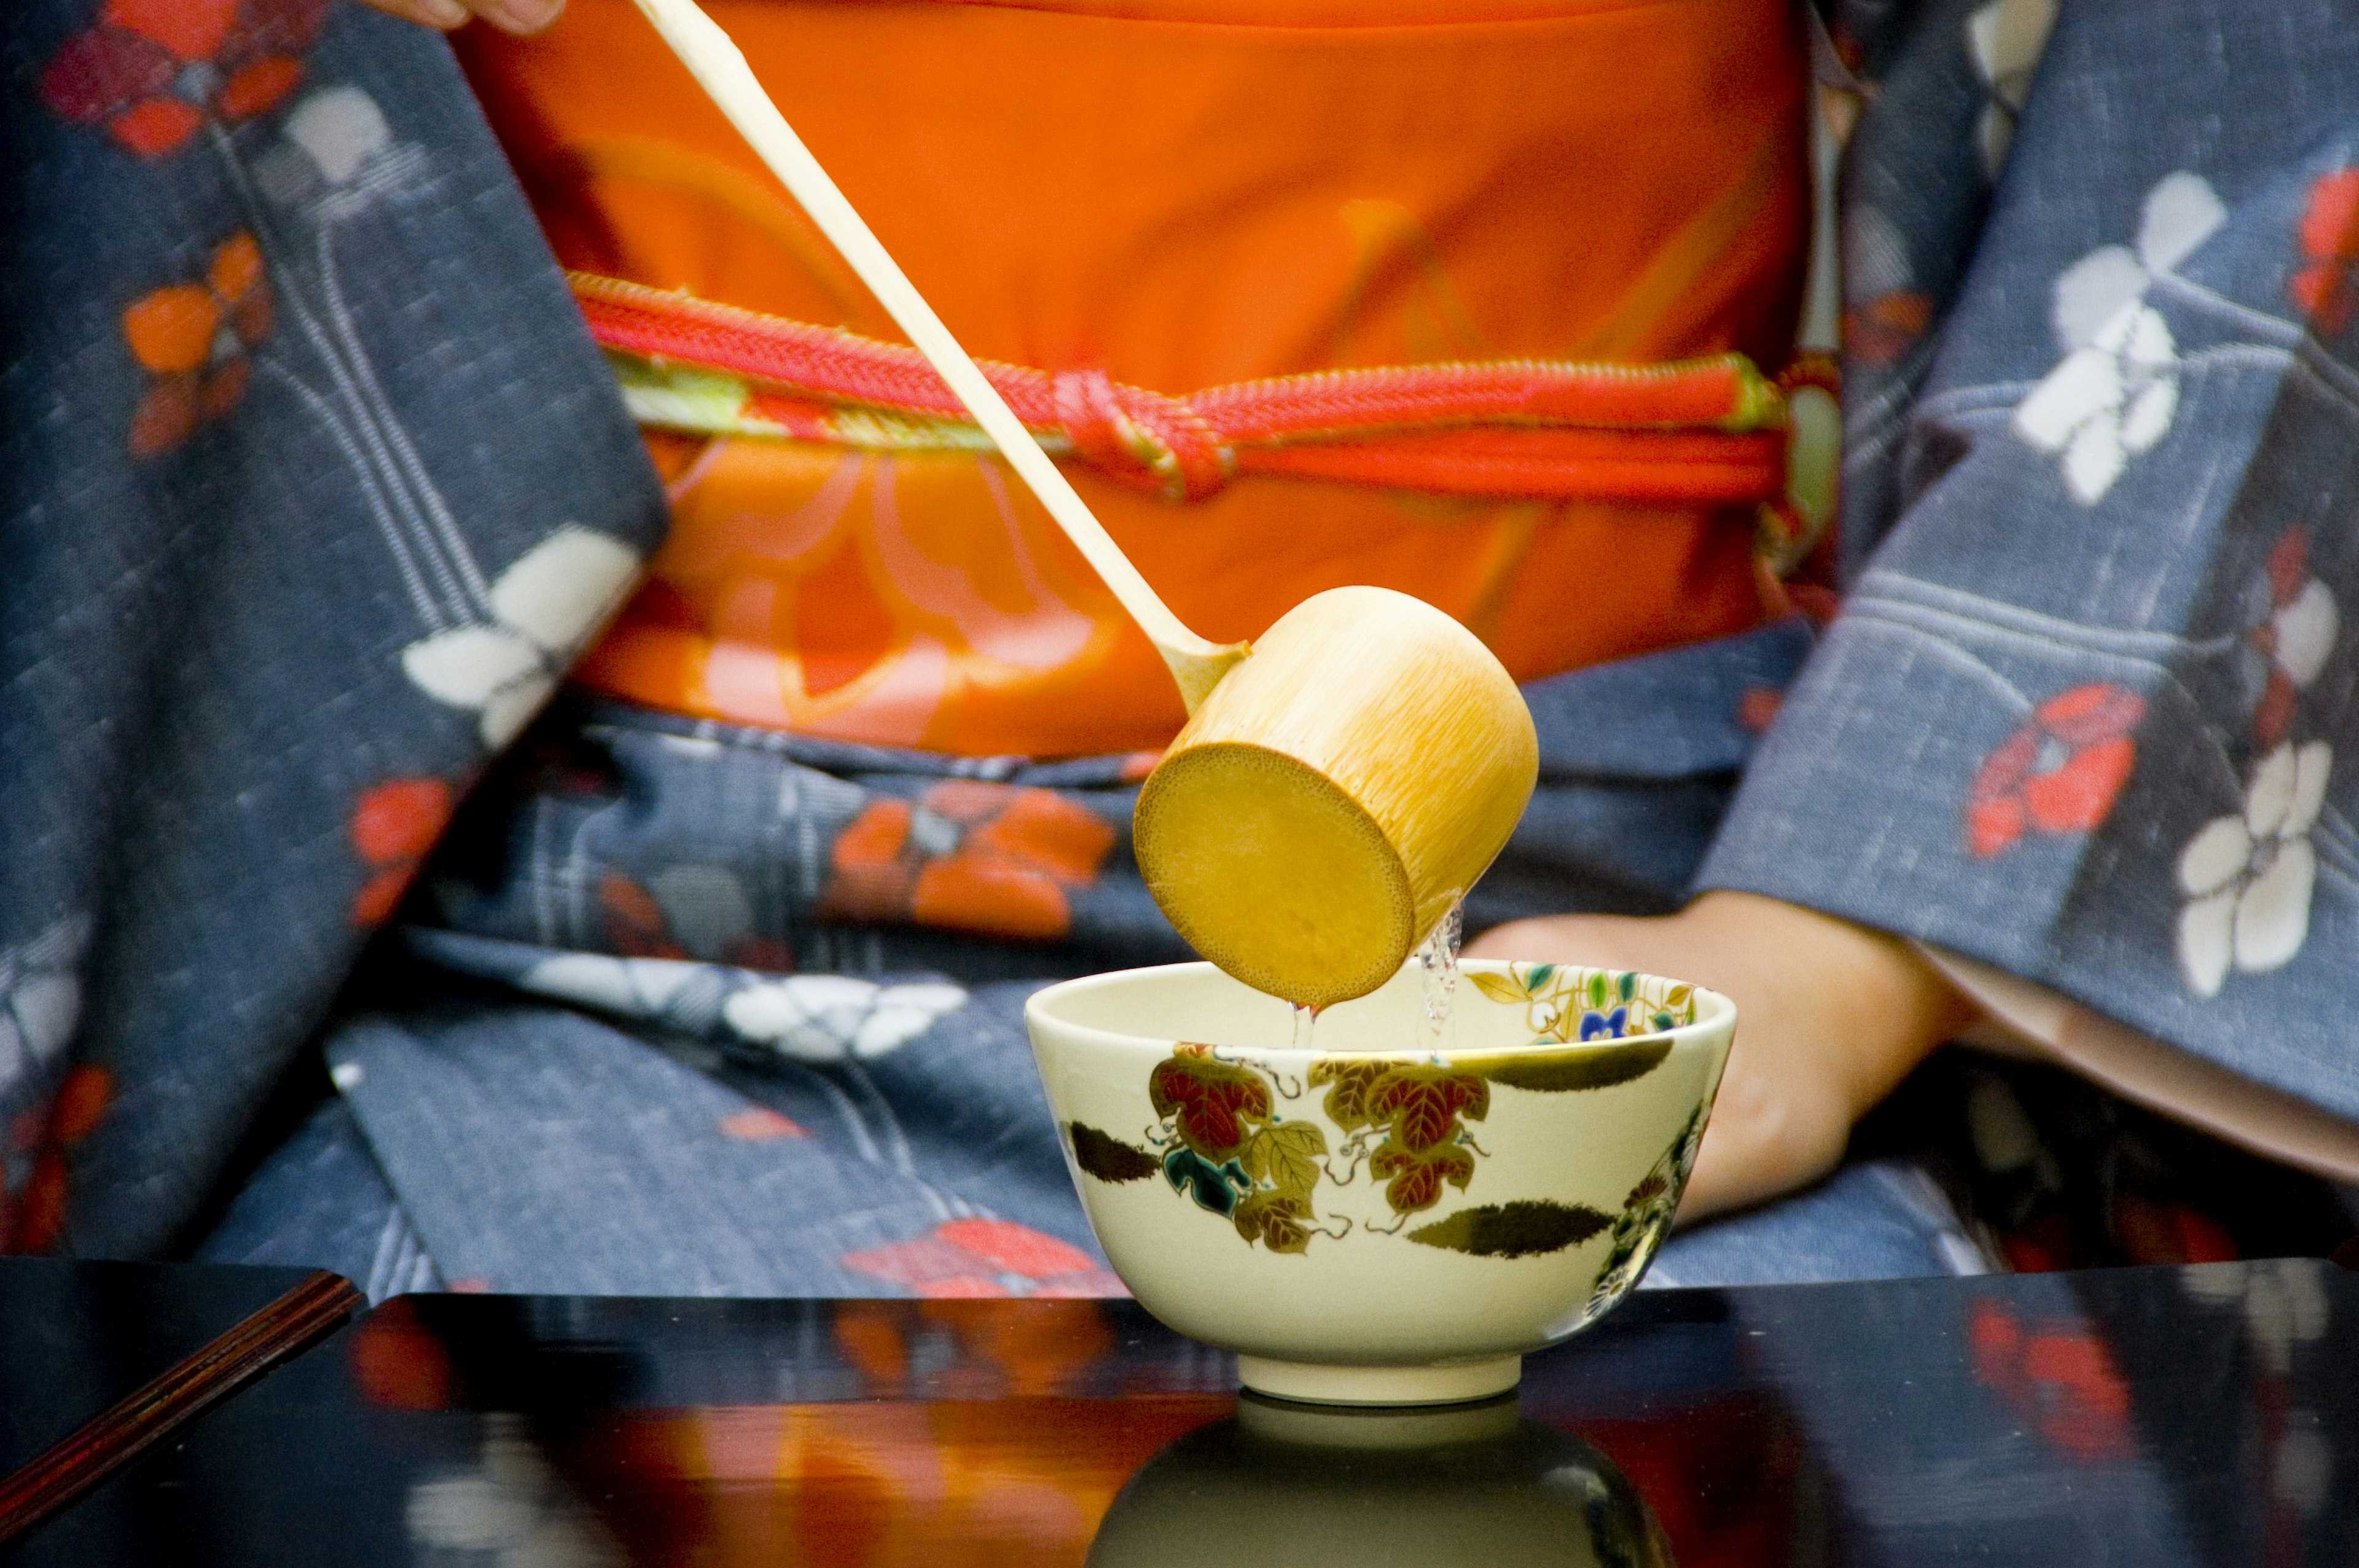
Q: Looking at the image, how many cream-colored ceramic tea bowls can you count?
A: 1